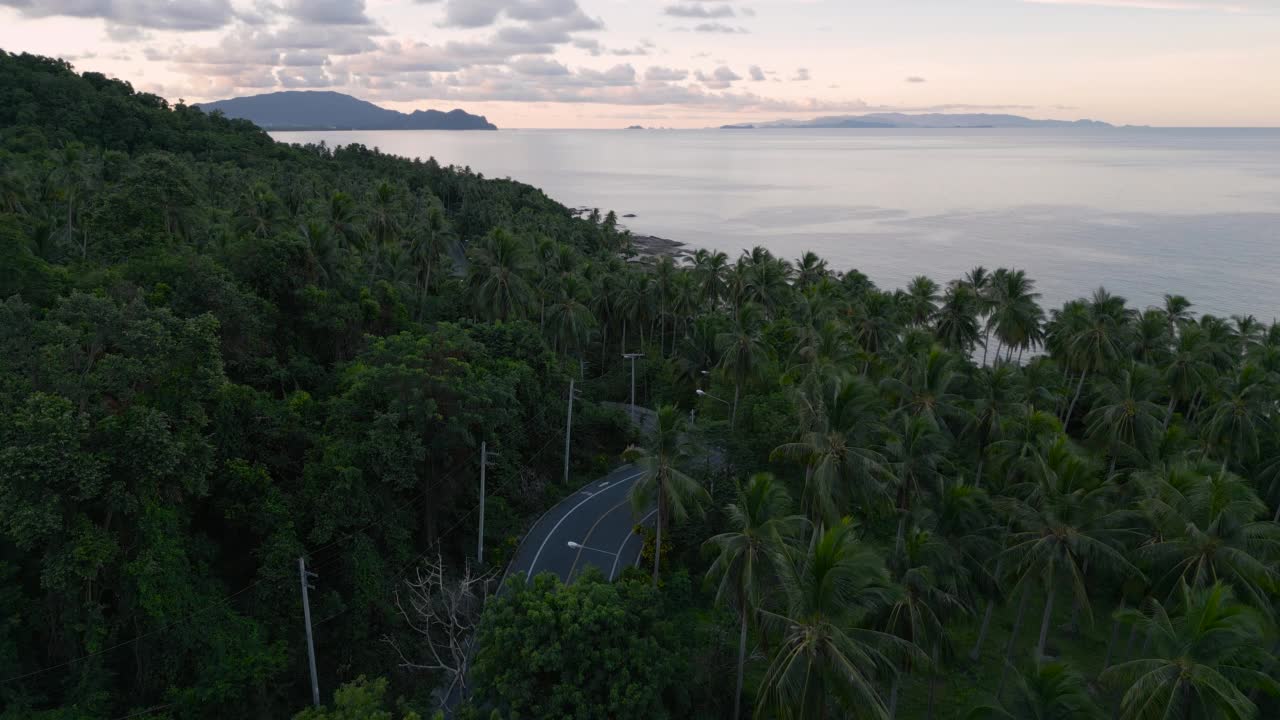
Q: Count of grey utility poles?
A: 4